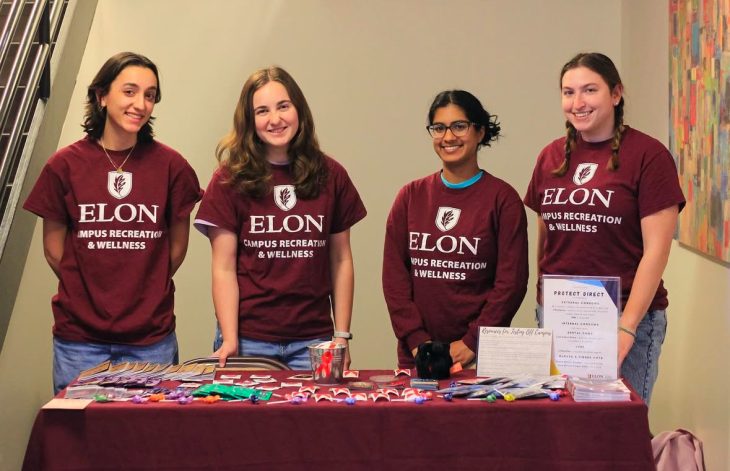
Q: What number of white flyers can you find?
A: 2